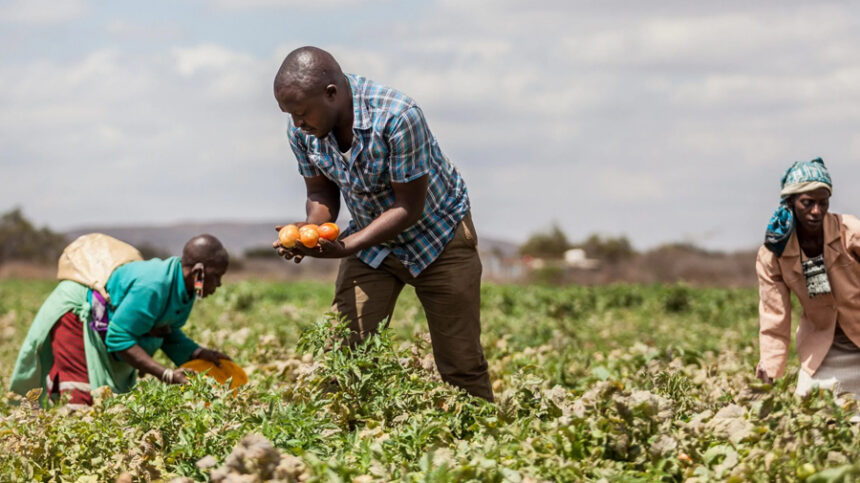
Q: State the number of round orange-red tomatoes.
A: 4